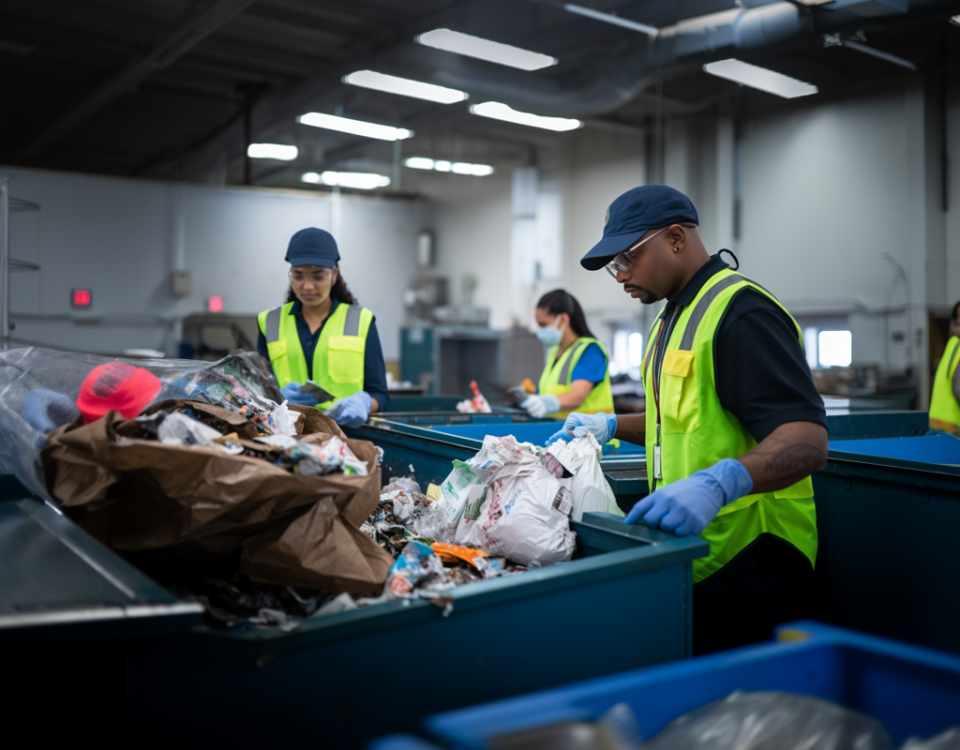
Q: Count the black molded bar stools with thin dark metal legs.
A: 0